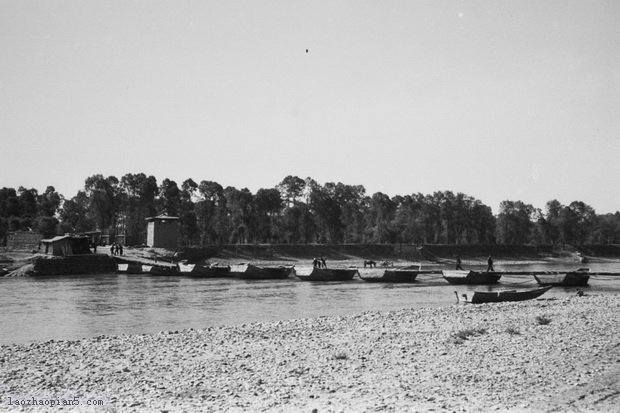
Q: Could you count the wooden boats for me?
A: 9